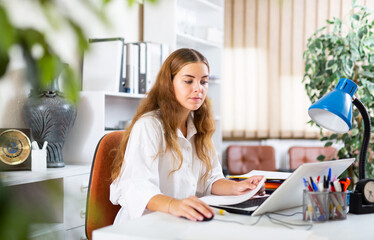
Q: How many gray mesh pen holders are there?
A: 2